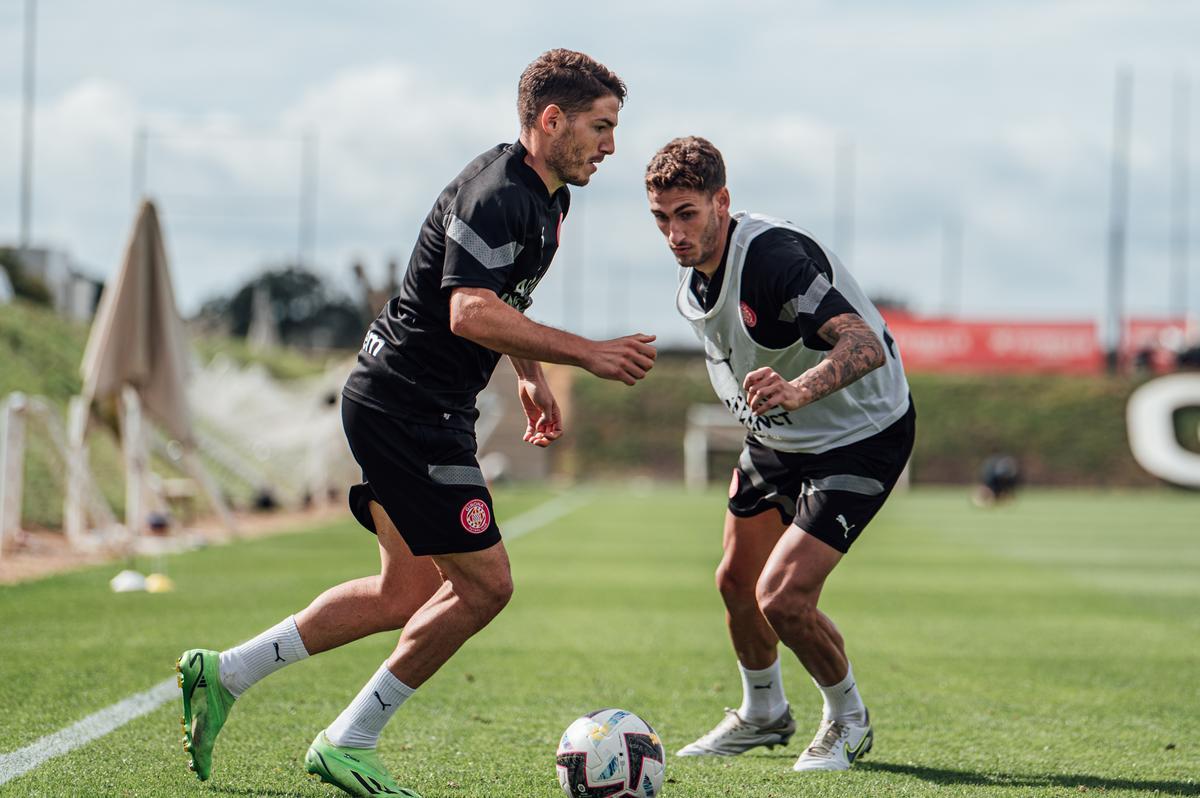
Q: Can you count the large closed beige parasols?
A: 1